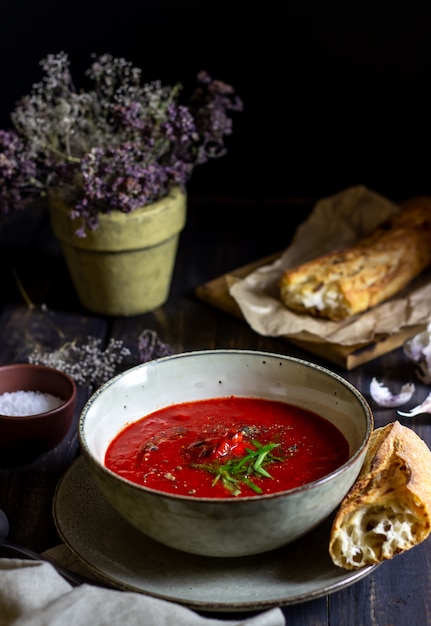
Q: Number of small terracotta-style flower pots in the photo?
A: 1